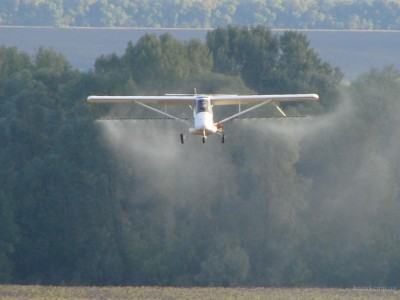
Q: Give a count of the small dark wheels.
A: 3